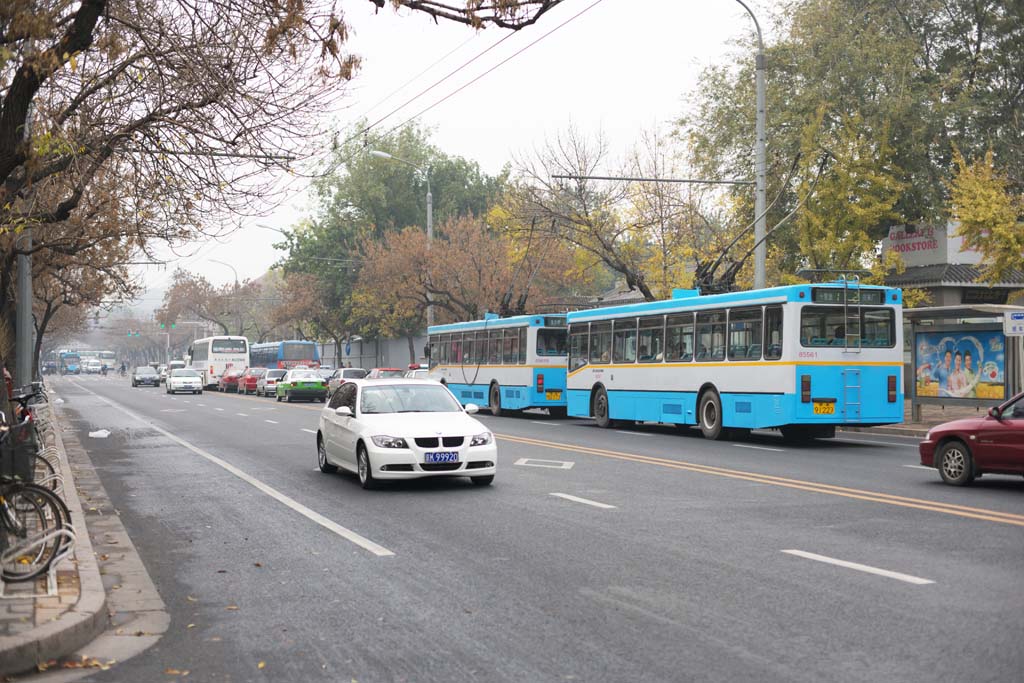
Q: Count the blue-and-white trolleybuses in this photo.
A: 2